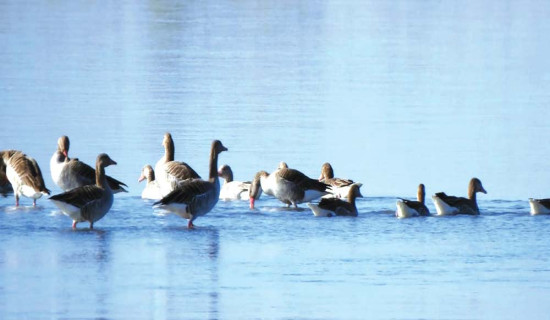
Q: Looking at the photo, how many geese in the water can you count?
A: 15